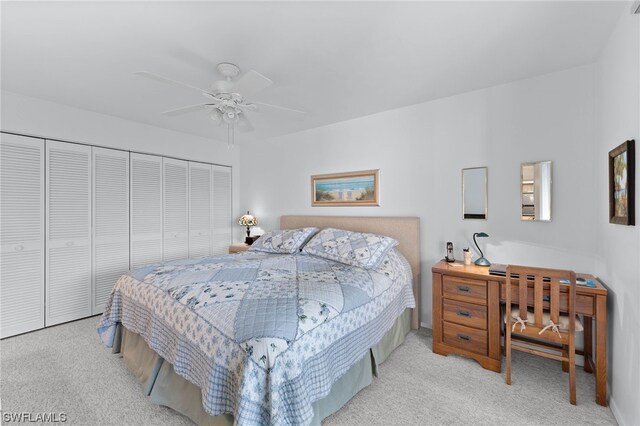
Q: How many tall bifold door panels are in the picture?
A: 7